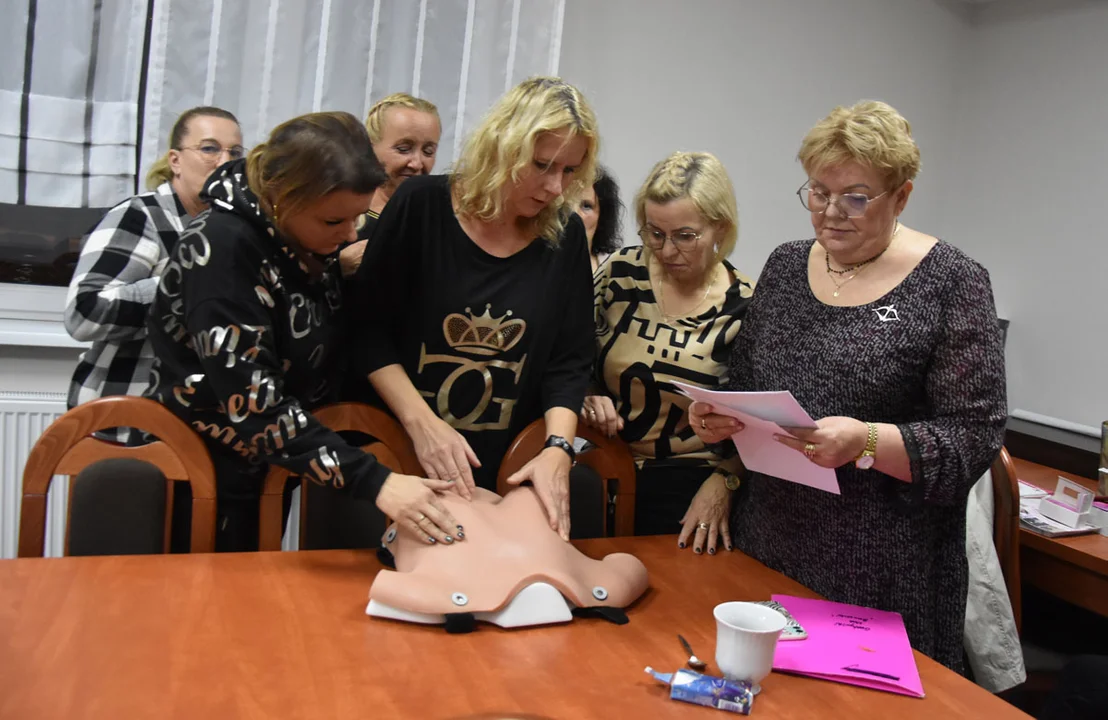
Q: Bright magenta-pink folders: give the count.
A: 1